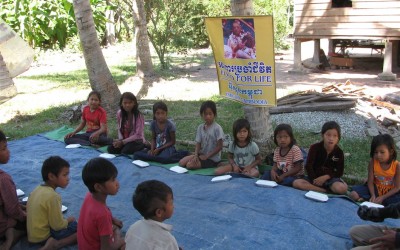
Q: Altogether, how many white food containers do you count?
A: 11